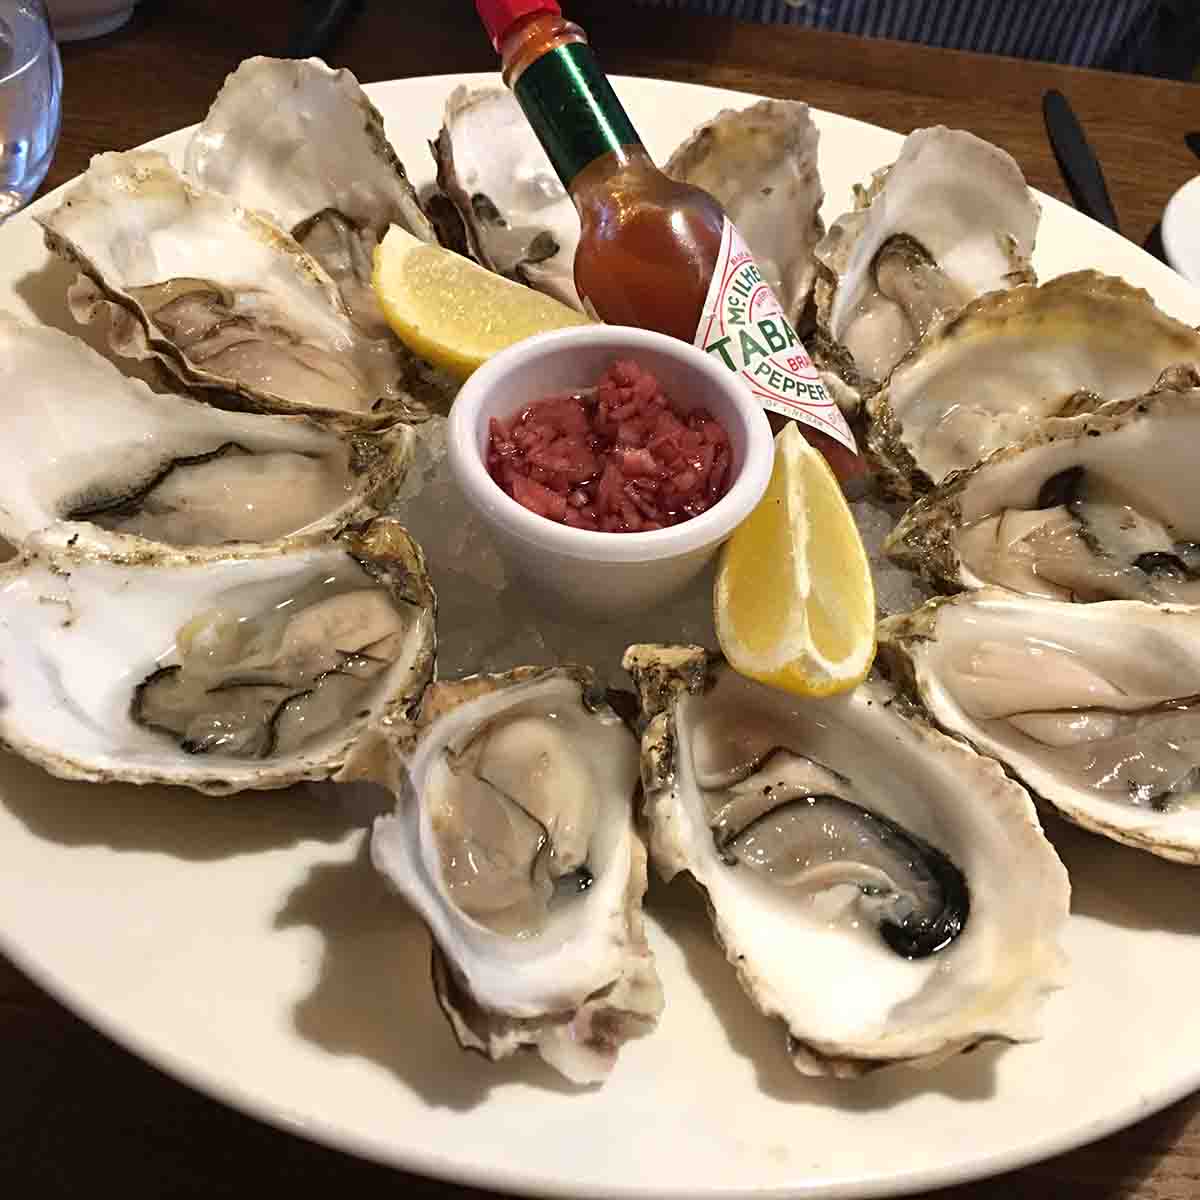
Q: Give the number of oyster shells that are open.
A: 12